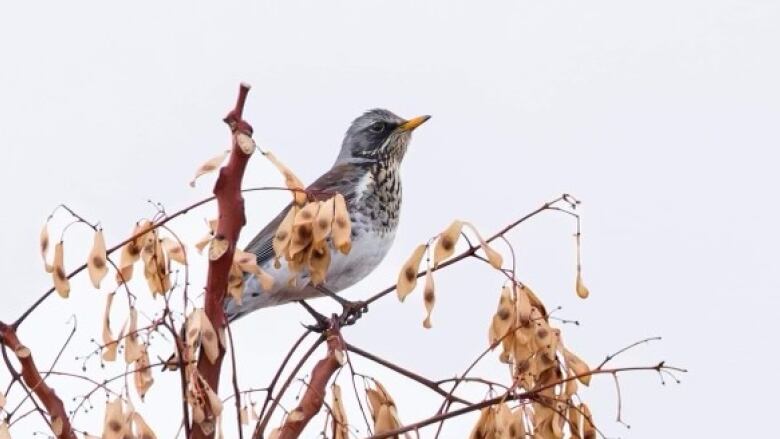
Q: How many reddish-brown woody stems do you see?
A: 3